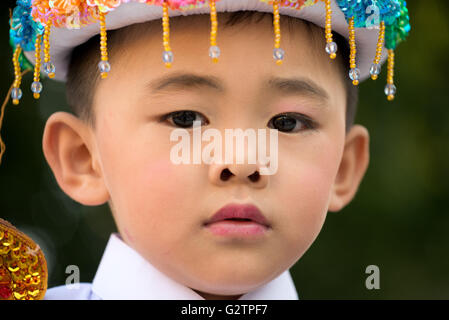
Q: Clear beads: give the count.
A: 11